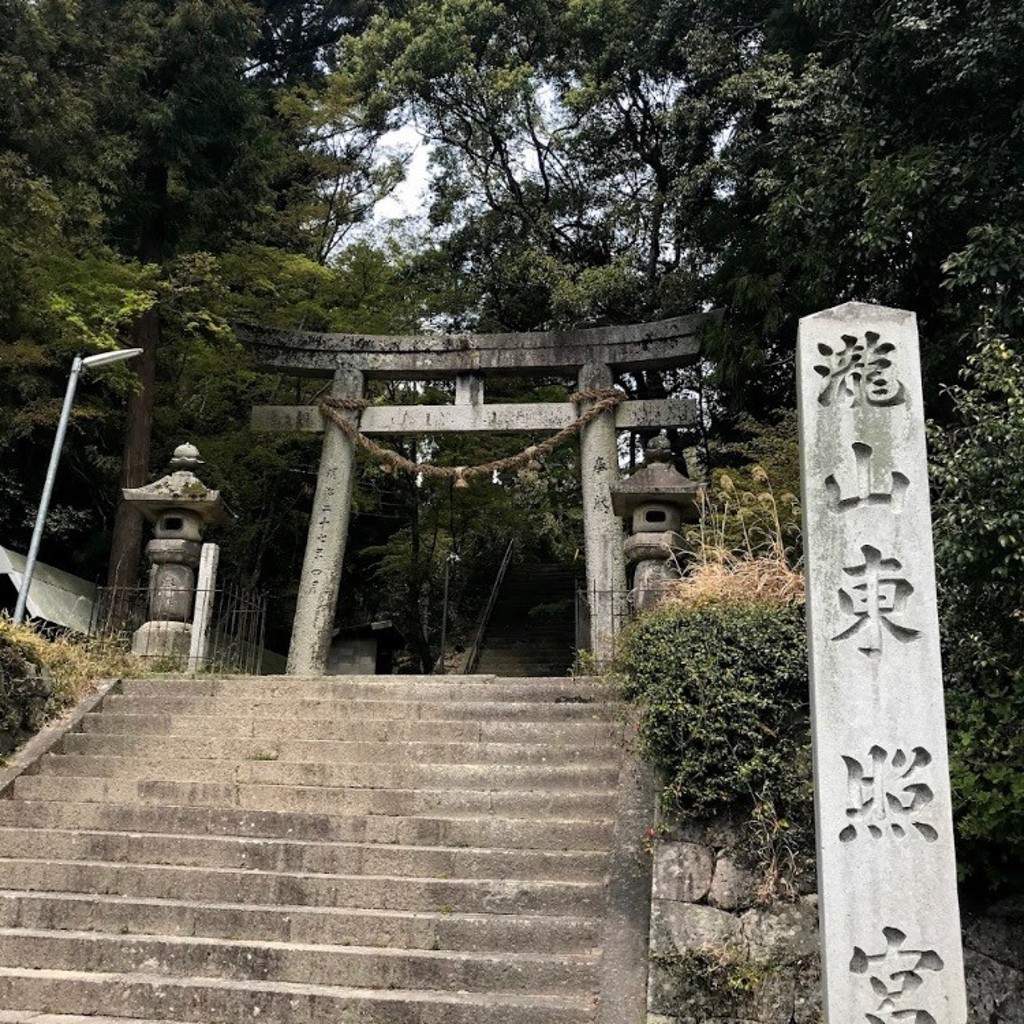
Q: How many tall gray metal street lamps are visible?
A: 1